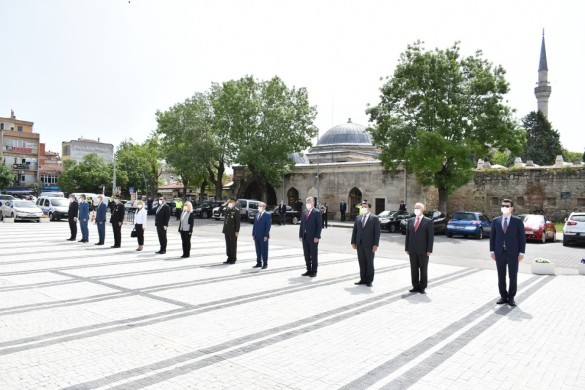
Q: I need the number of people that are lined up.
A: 13